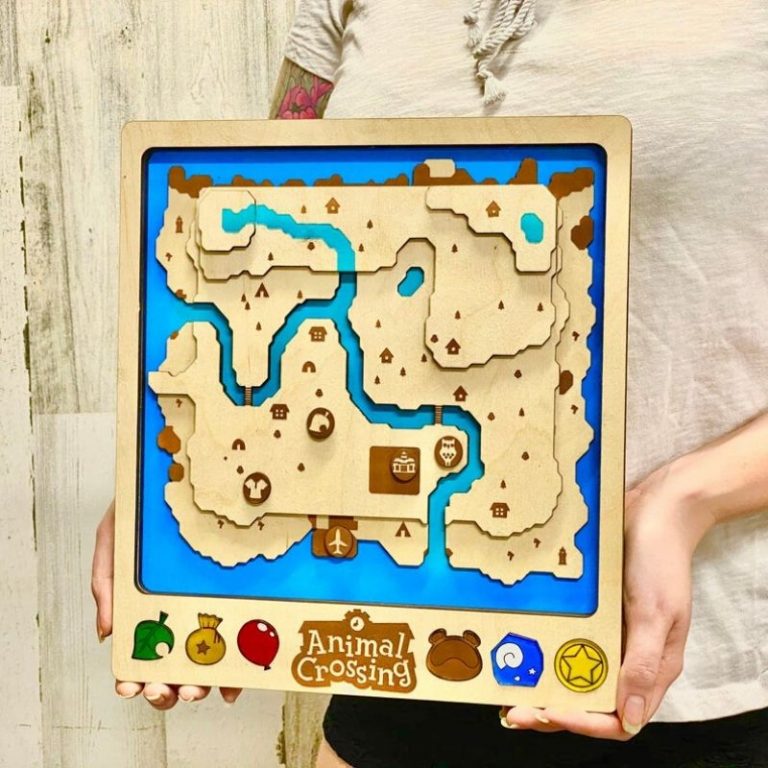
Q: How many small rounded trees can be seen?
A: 9